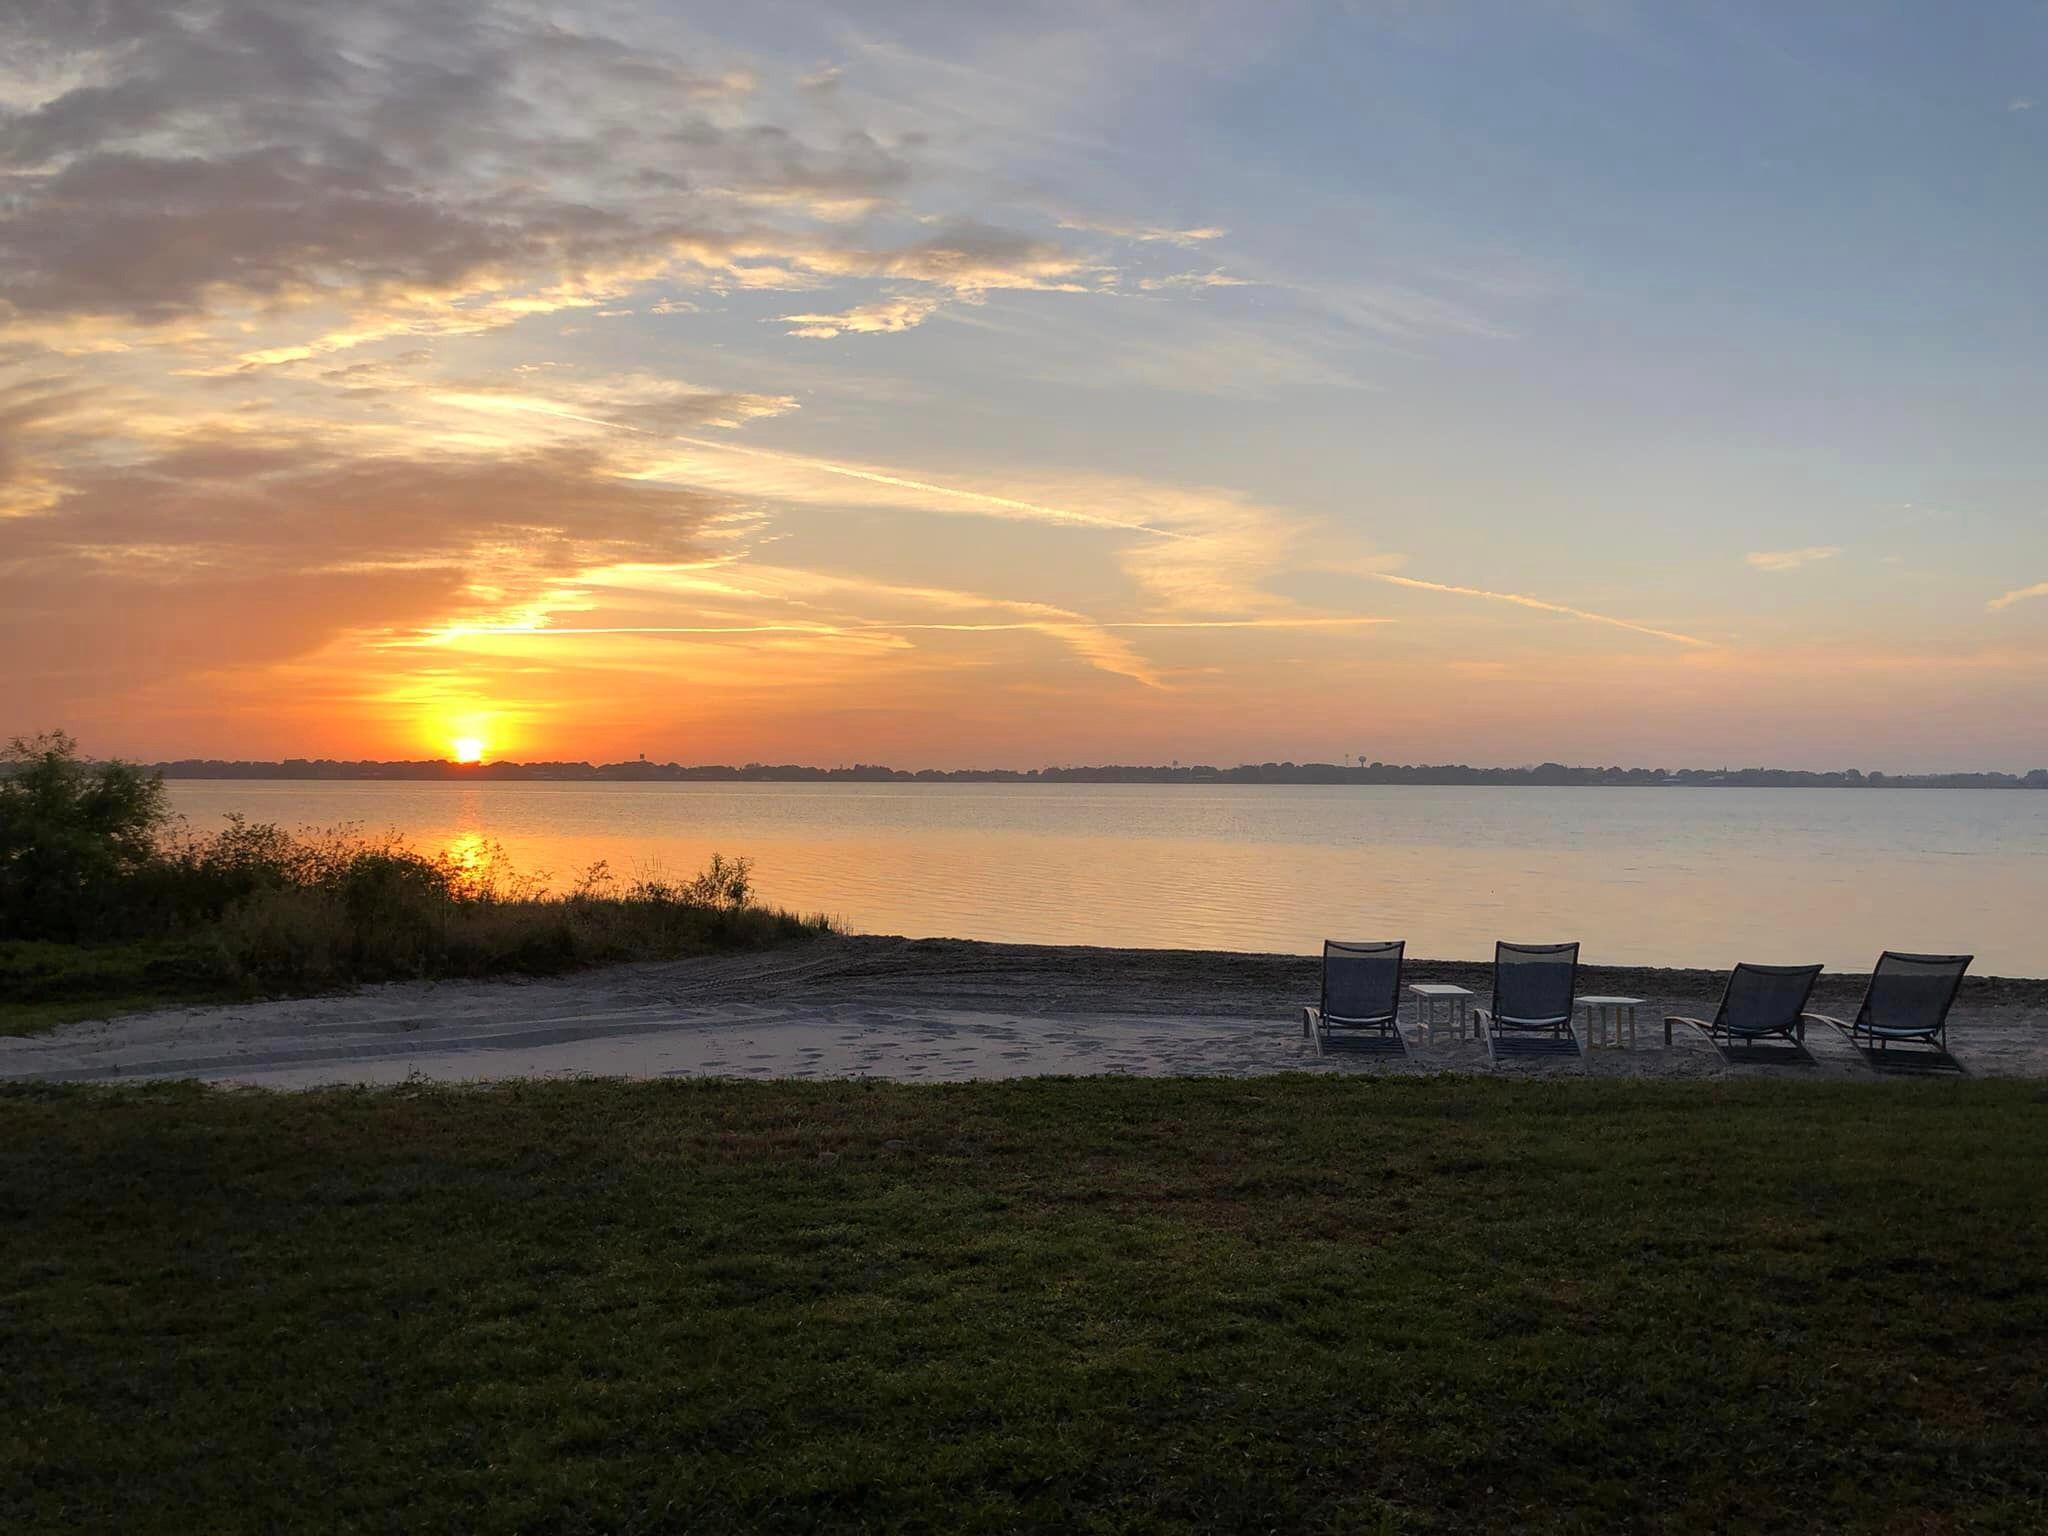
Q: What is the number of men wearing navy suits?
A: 0